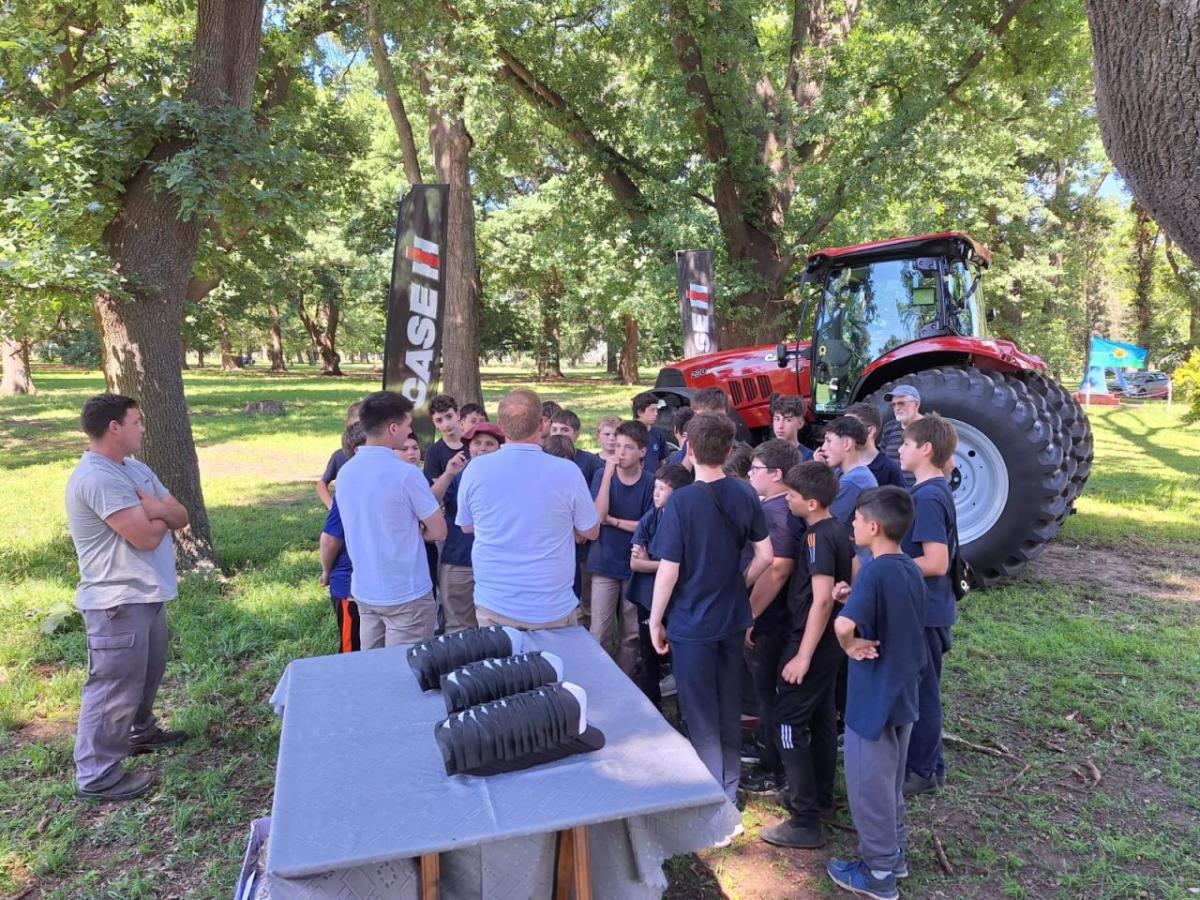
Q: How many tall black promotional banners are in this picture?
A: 2